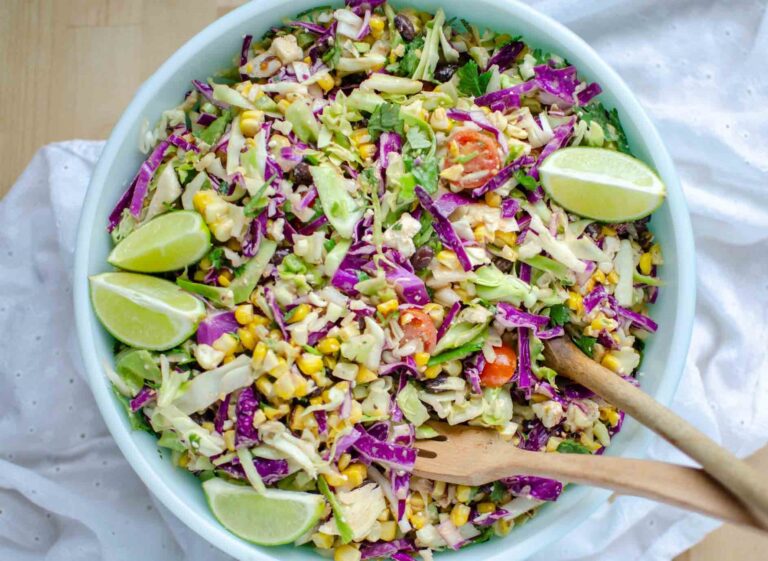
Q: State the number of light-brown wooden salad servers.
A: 2